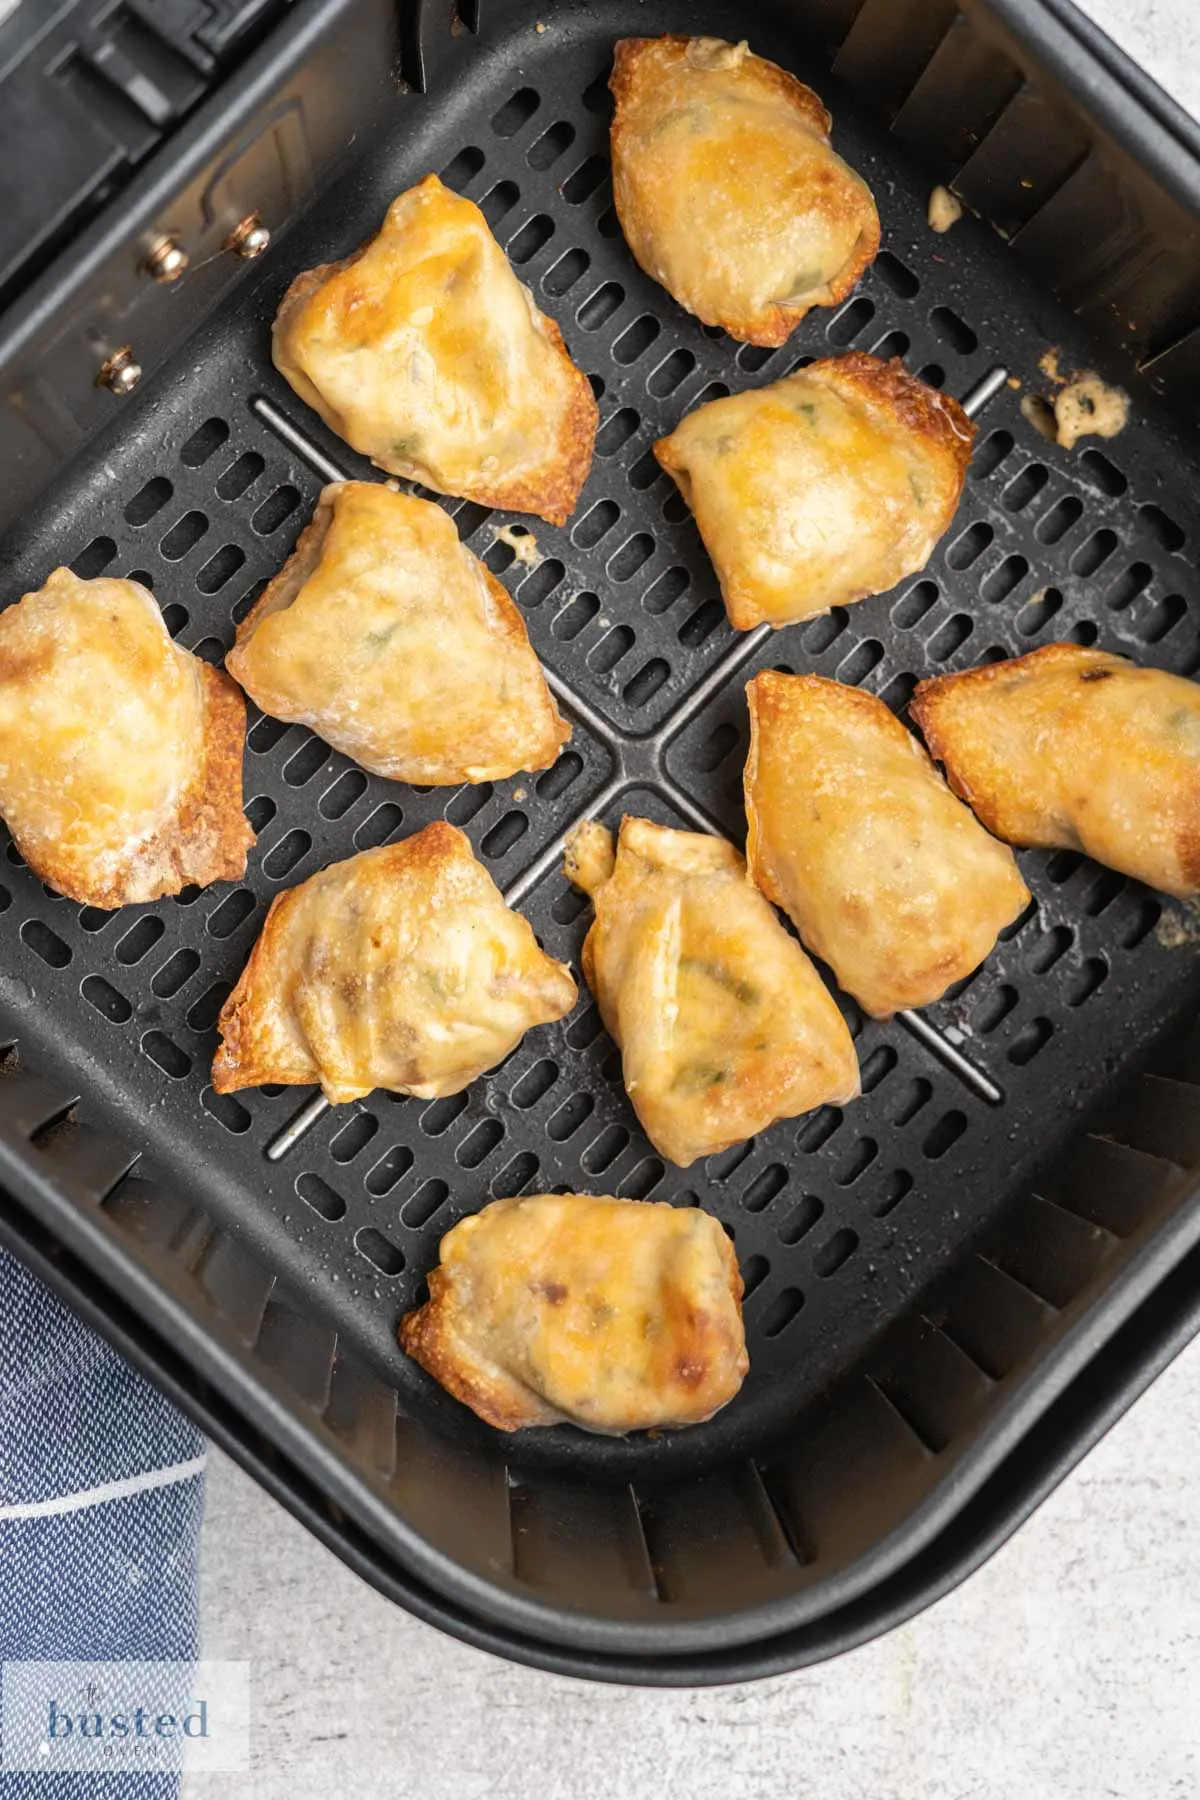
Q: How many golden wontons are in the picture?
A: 10